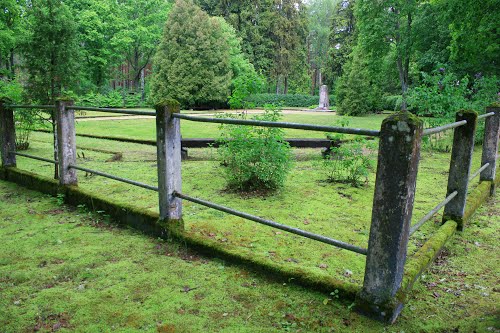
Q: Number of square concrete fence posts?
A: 6